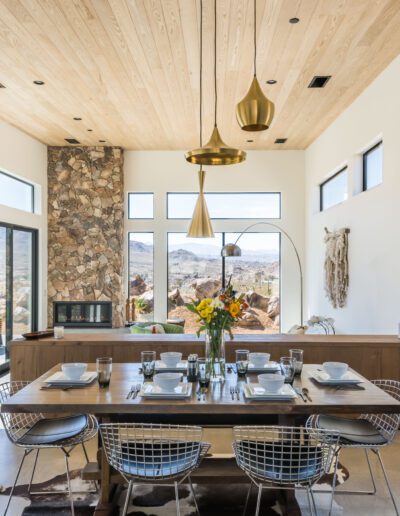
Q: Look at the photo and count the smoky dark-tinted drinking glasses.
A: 6